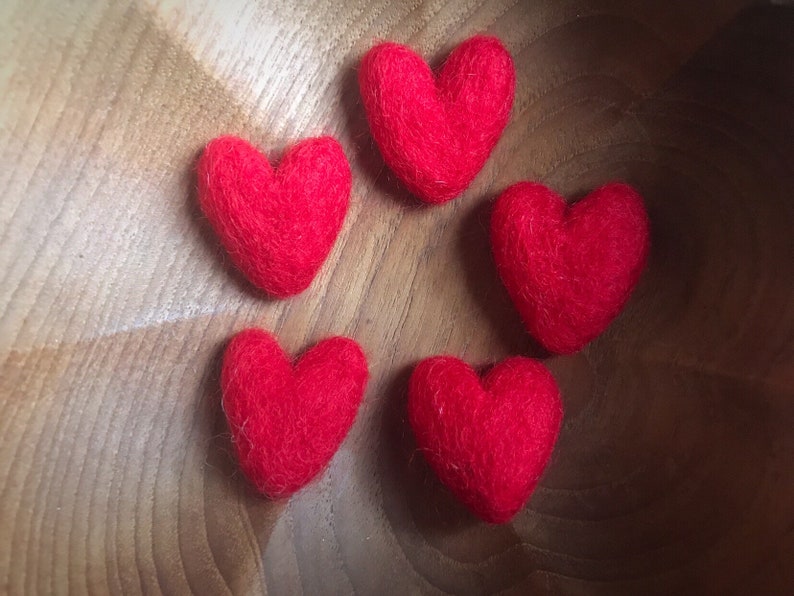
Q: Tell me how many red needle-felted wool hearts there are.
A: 5